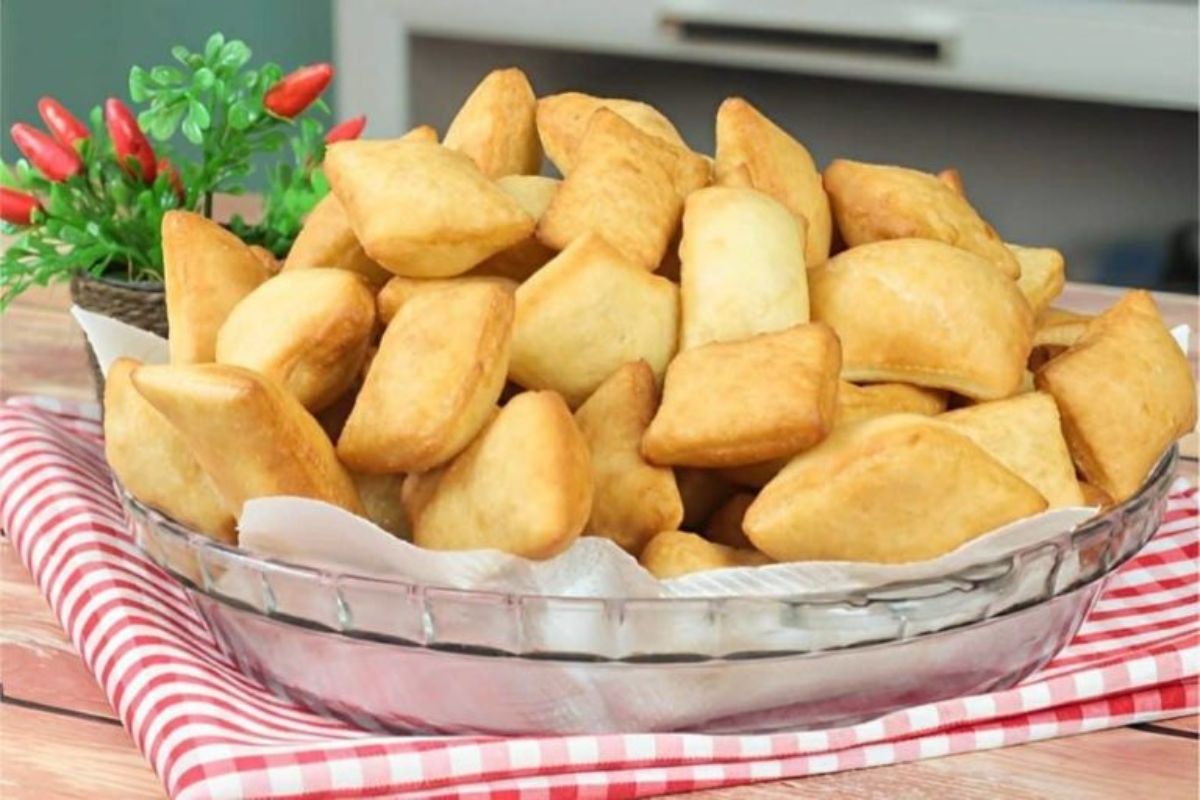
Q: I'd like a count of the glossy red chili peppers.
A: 7